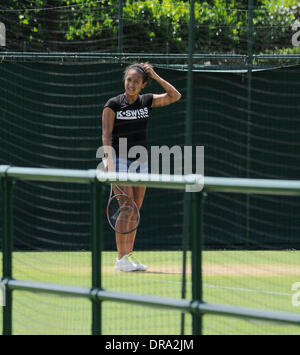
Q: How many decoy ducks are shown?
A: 0